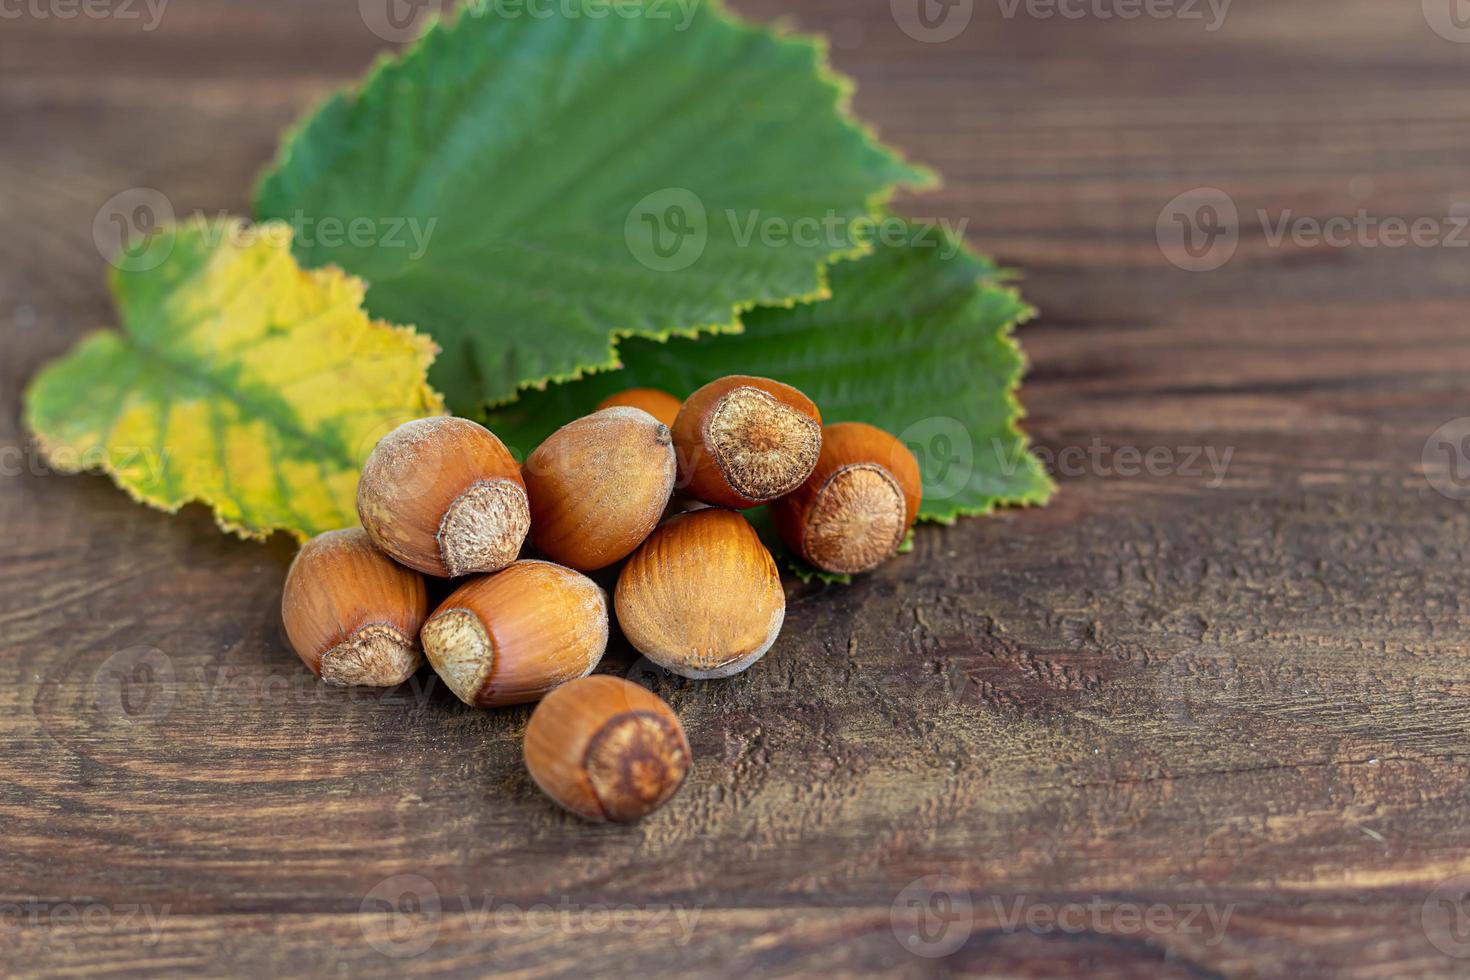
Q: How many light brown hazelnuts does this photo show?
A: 9